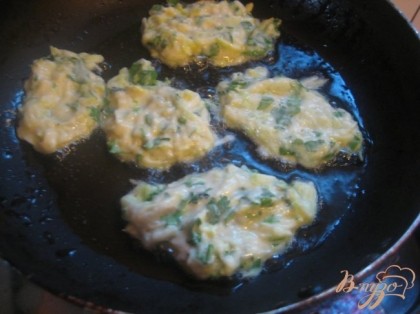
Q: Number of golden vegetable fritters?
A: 5